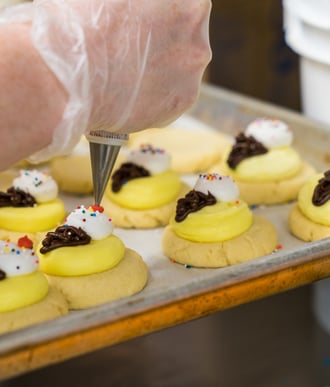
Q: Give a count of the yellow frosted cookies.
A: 7